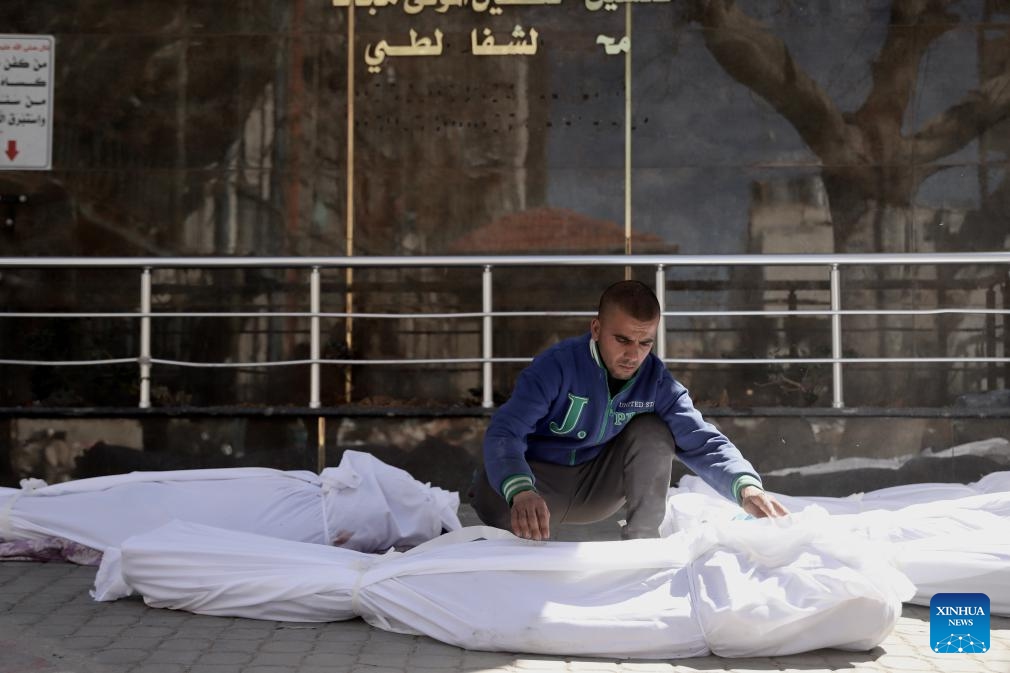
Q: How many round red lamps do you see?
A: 0